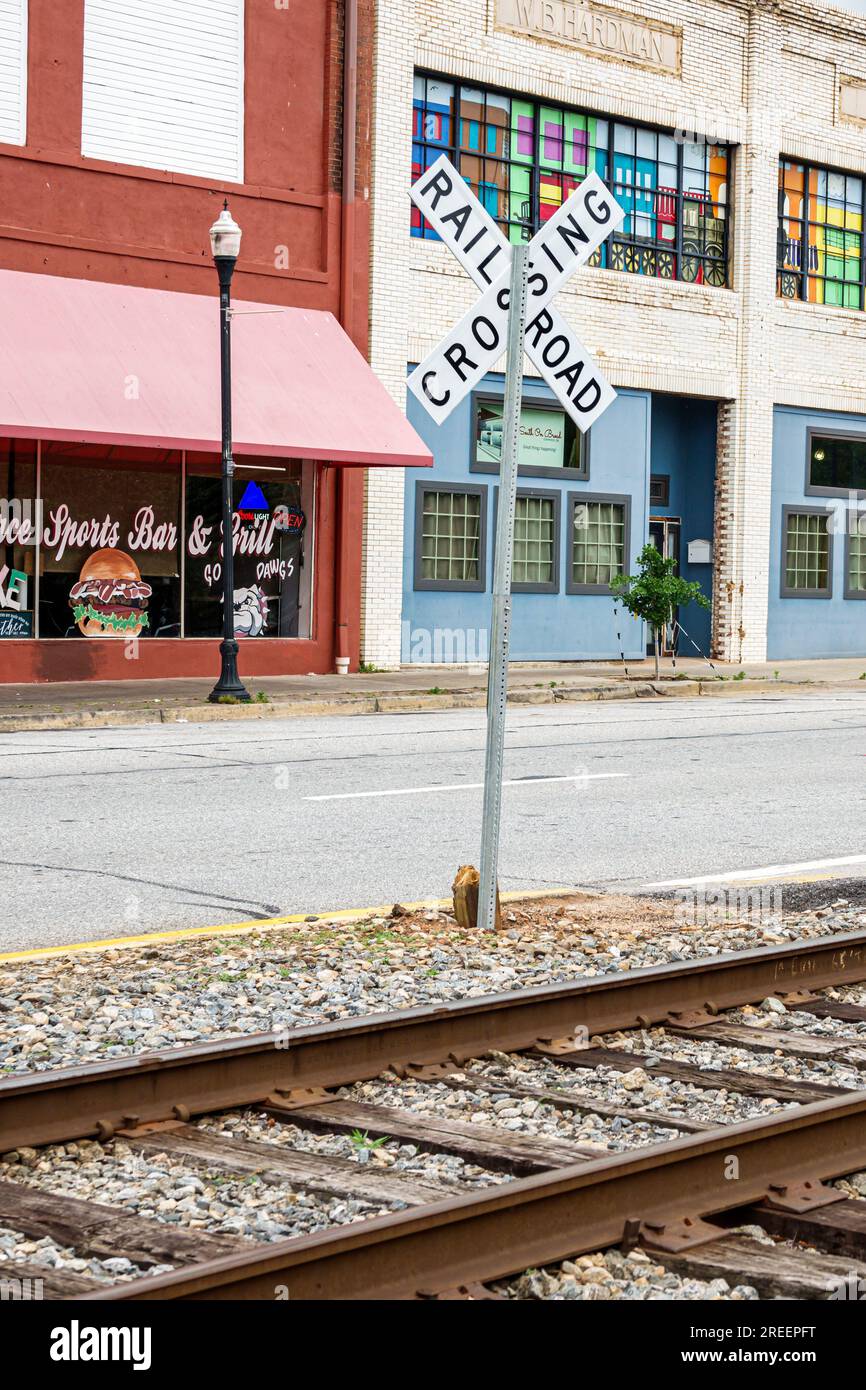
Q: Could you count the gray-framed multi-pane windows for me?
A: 5